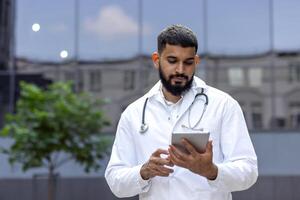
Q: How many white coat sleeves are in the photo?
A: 2